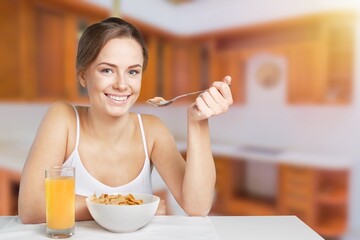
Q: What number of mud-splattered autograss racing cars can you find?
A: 0